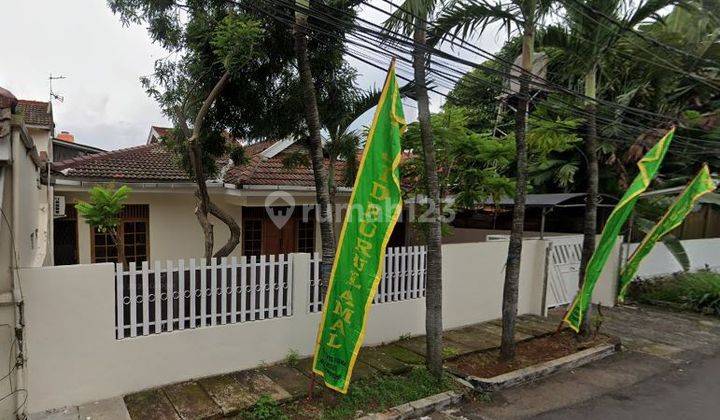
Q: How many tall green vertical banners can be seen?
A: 3